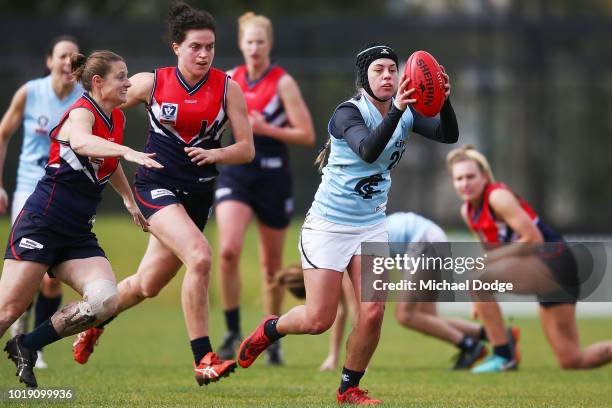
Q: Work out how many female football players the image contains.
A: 7